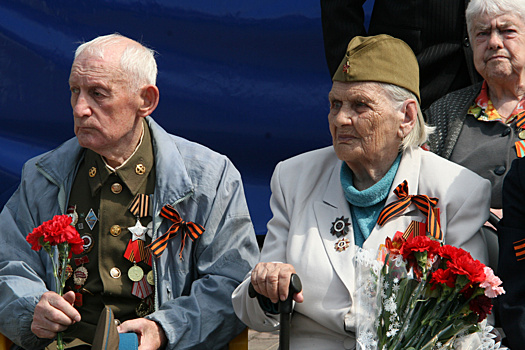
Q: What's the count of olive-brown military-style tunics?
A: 1